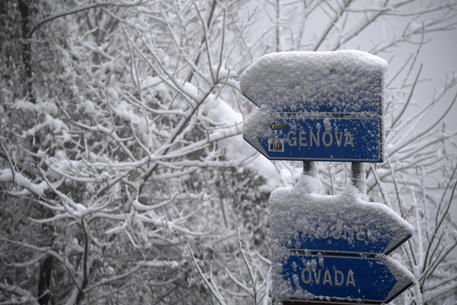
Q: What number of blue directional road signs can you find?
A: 4